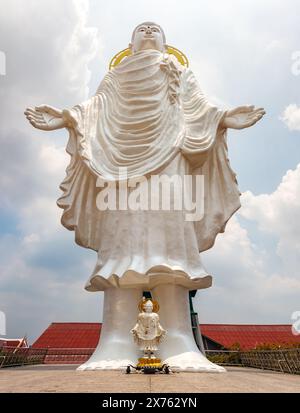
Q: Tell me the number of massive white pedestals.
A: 2